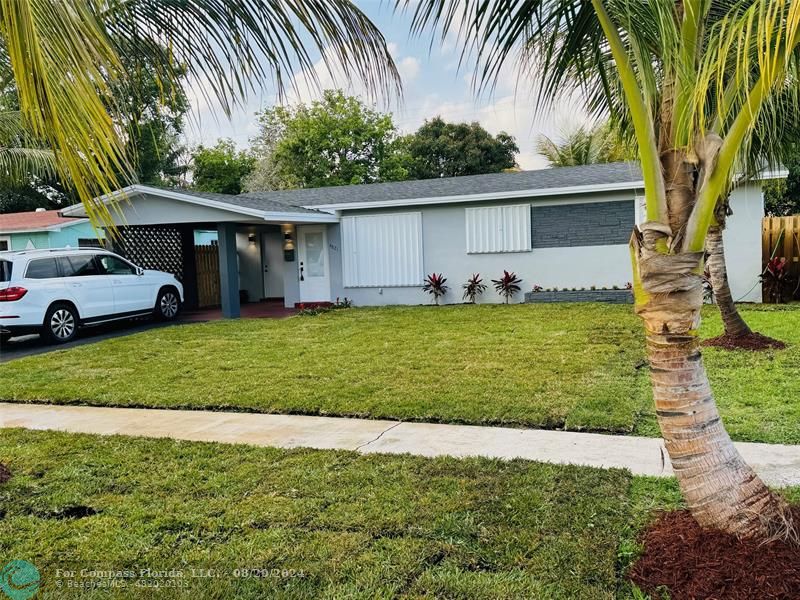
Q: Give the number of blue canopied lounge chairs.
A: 0